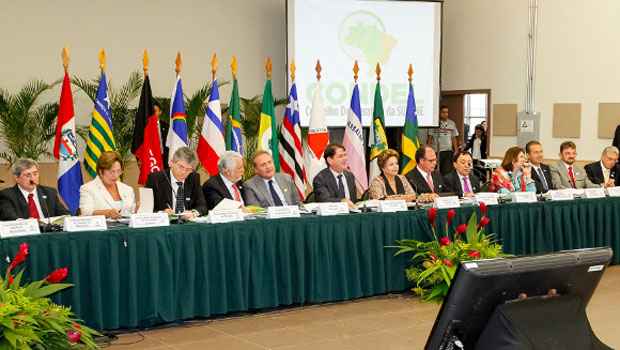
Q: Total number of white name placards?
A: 13